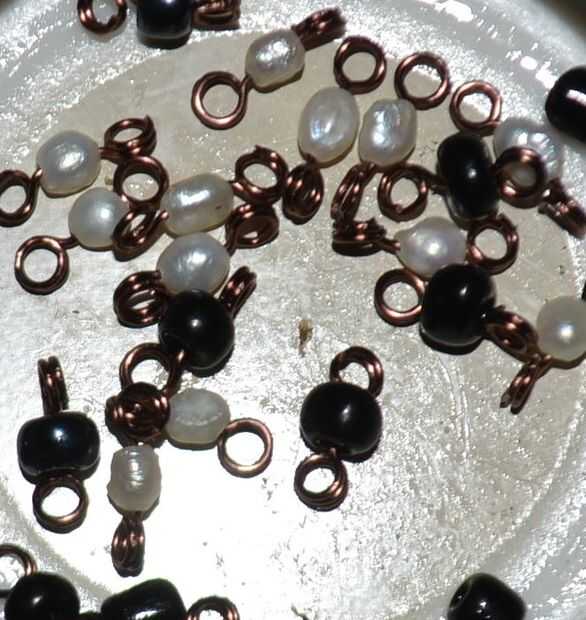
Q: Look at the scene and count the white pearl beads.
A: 12